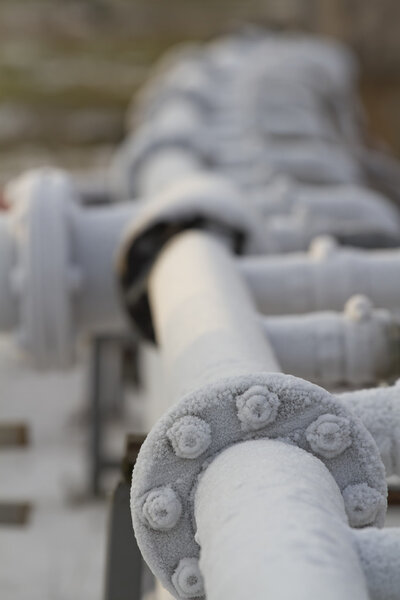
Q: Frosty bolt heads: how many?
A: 6